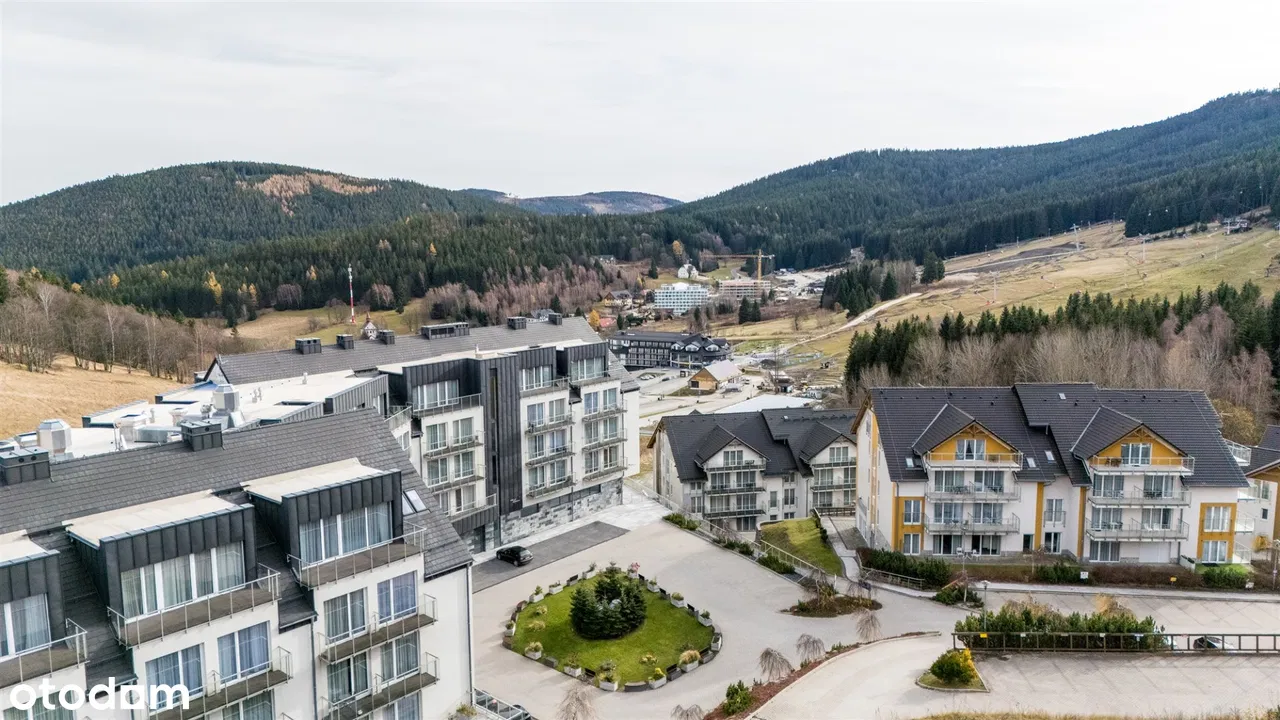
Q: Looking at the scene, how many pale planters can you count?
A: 14